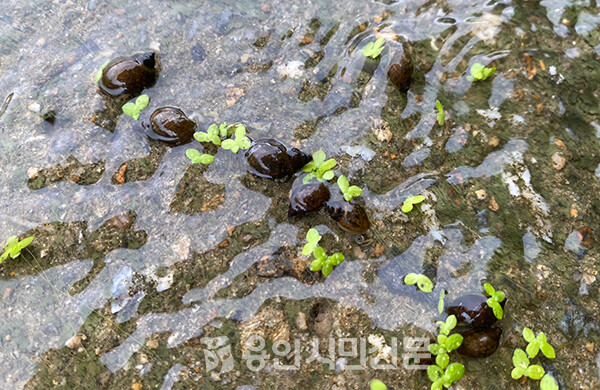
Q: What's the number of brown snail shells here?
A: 8